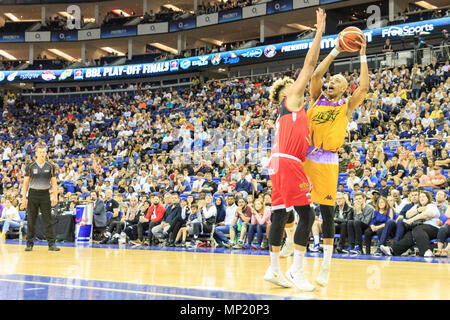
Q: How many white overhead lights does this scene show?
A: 11